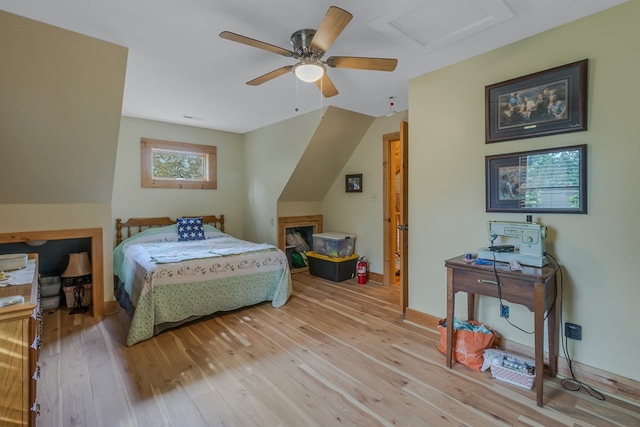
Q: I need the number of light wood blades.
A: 5